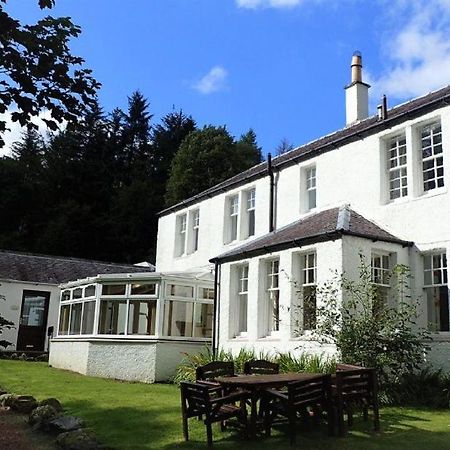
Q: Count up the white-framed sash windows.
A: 12